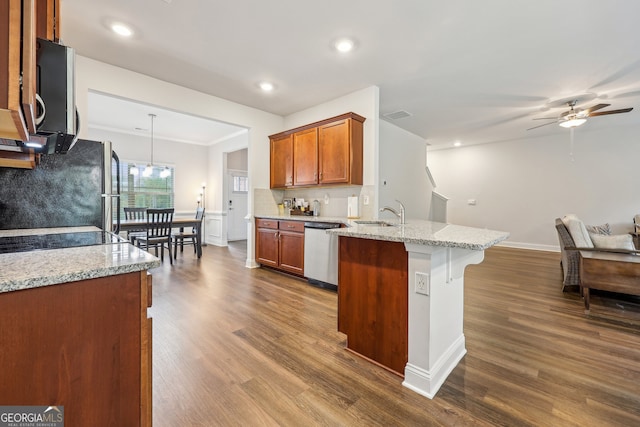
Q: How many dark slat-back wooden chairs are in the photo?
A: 3